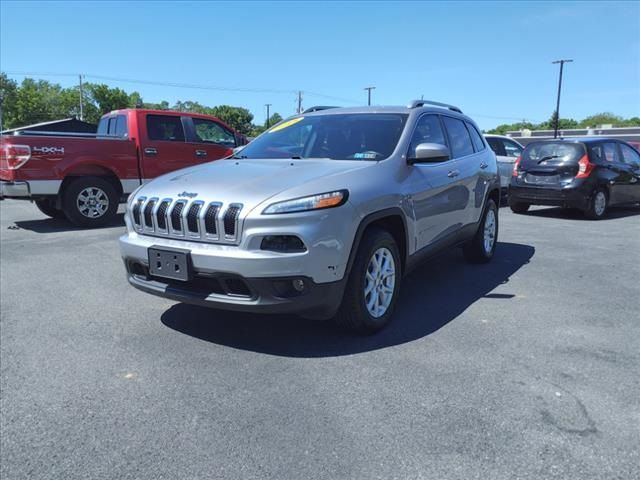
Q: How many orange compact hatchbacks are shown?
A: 0